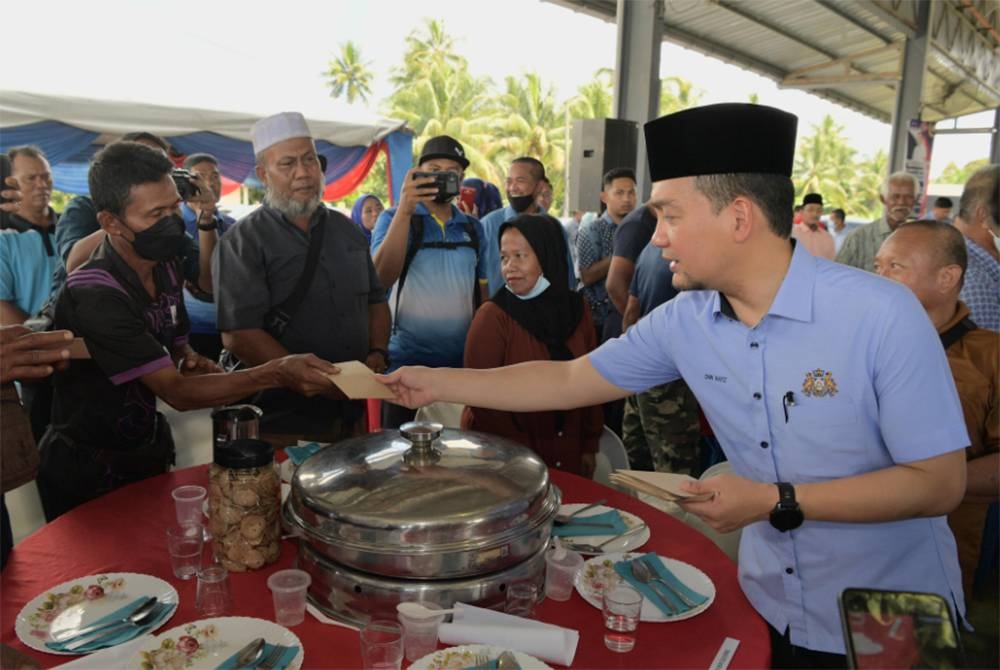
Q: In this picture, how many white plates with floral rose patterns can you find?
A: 5